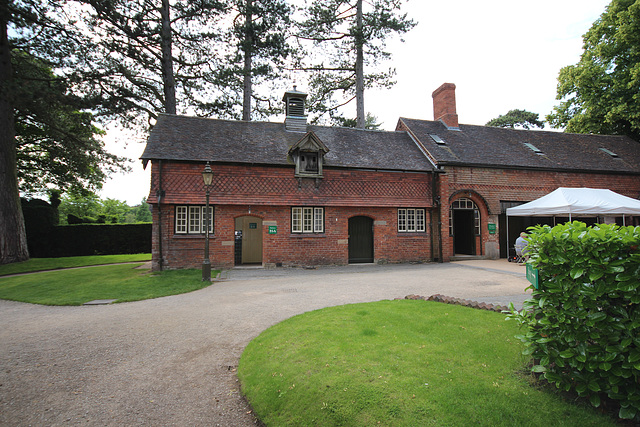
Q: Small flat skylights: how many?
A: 3